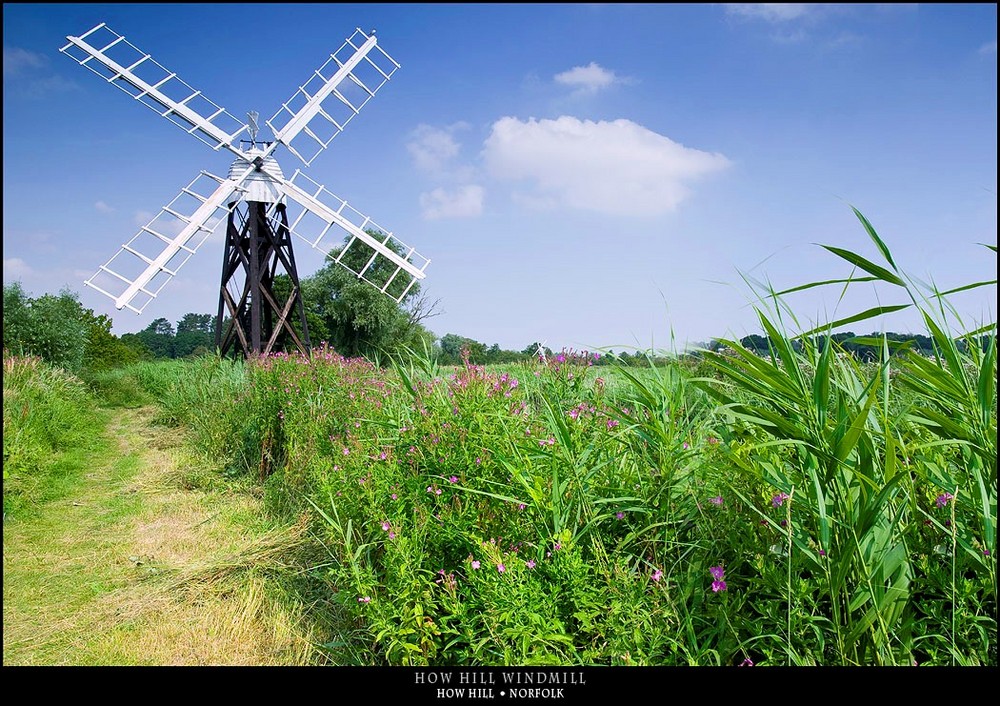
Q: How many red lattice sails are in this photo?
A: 0